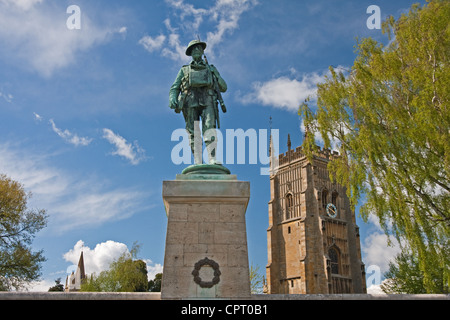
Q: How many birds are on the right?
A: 0